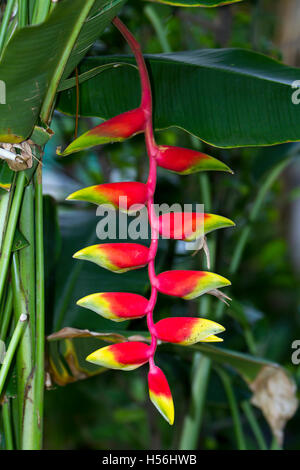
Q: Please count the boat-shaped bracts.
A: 10